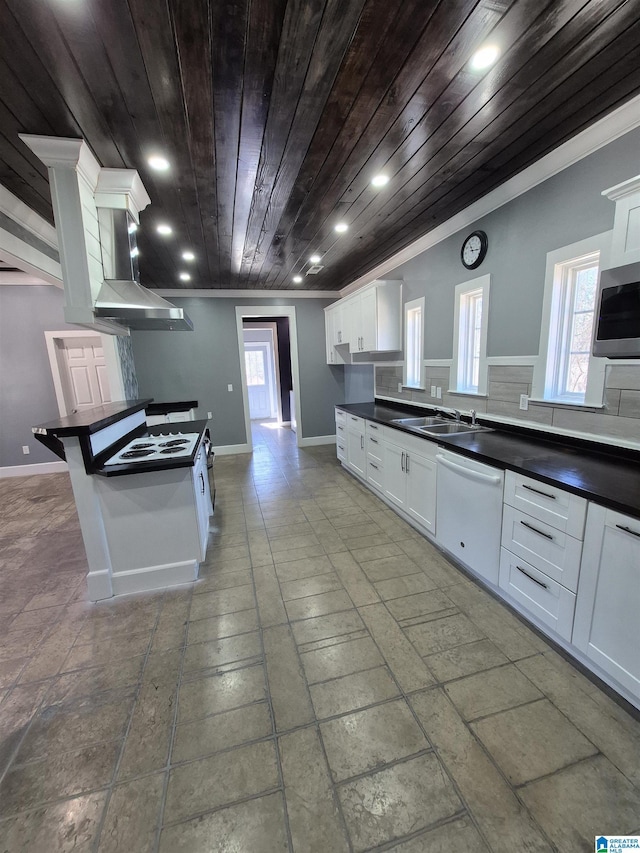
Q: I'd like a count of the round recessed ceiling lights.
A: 9